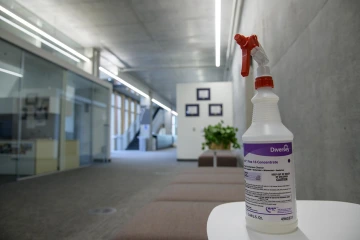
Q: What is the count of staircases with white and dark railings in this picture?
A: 1